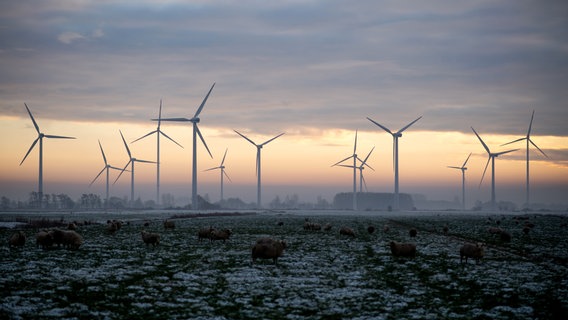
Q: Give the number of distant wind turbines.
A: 13